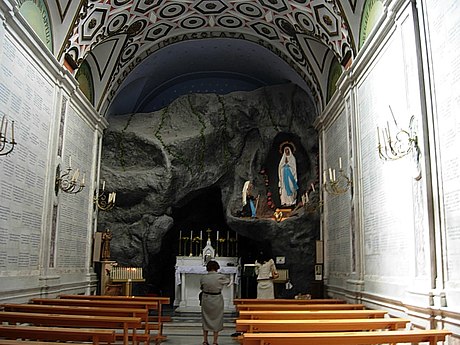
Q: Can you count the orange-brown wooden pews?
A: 11